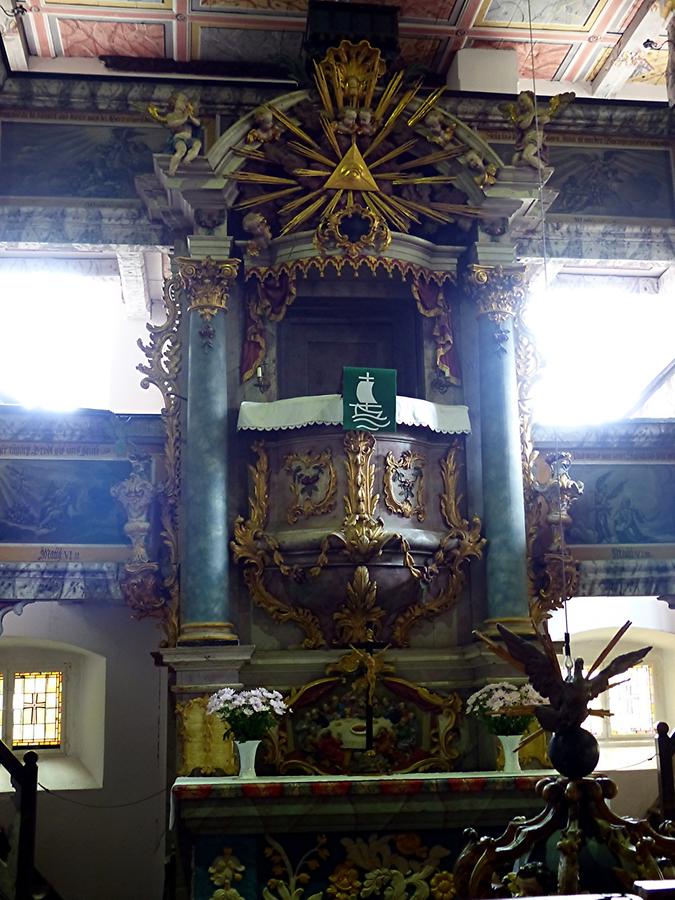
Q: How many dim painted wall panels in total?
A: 4